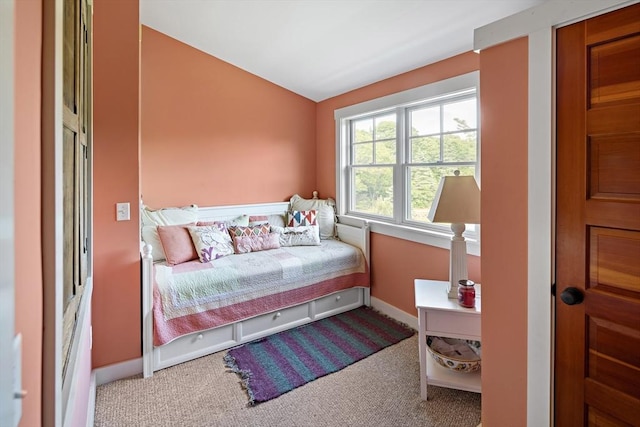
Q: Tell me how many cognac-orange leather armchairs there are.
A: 0